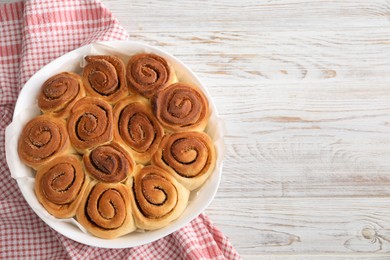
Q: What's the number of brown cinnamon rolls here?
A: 12